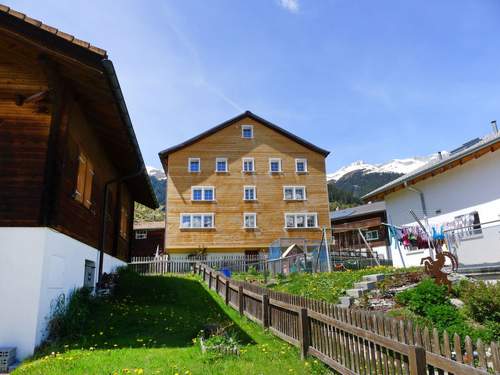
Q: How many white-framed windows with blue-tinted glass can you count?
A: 12